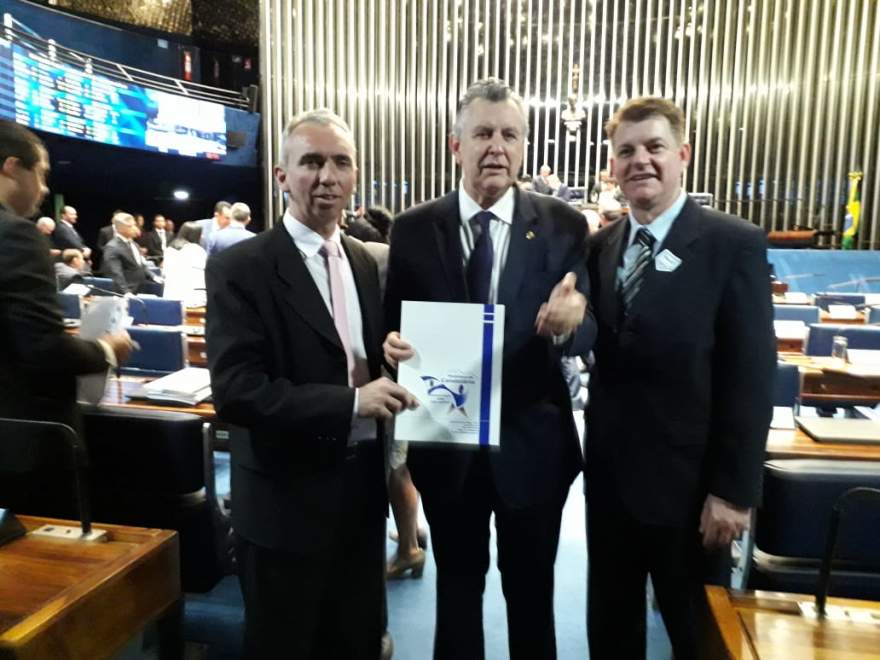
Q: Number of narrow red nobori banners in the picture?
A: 0